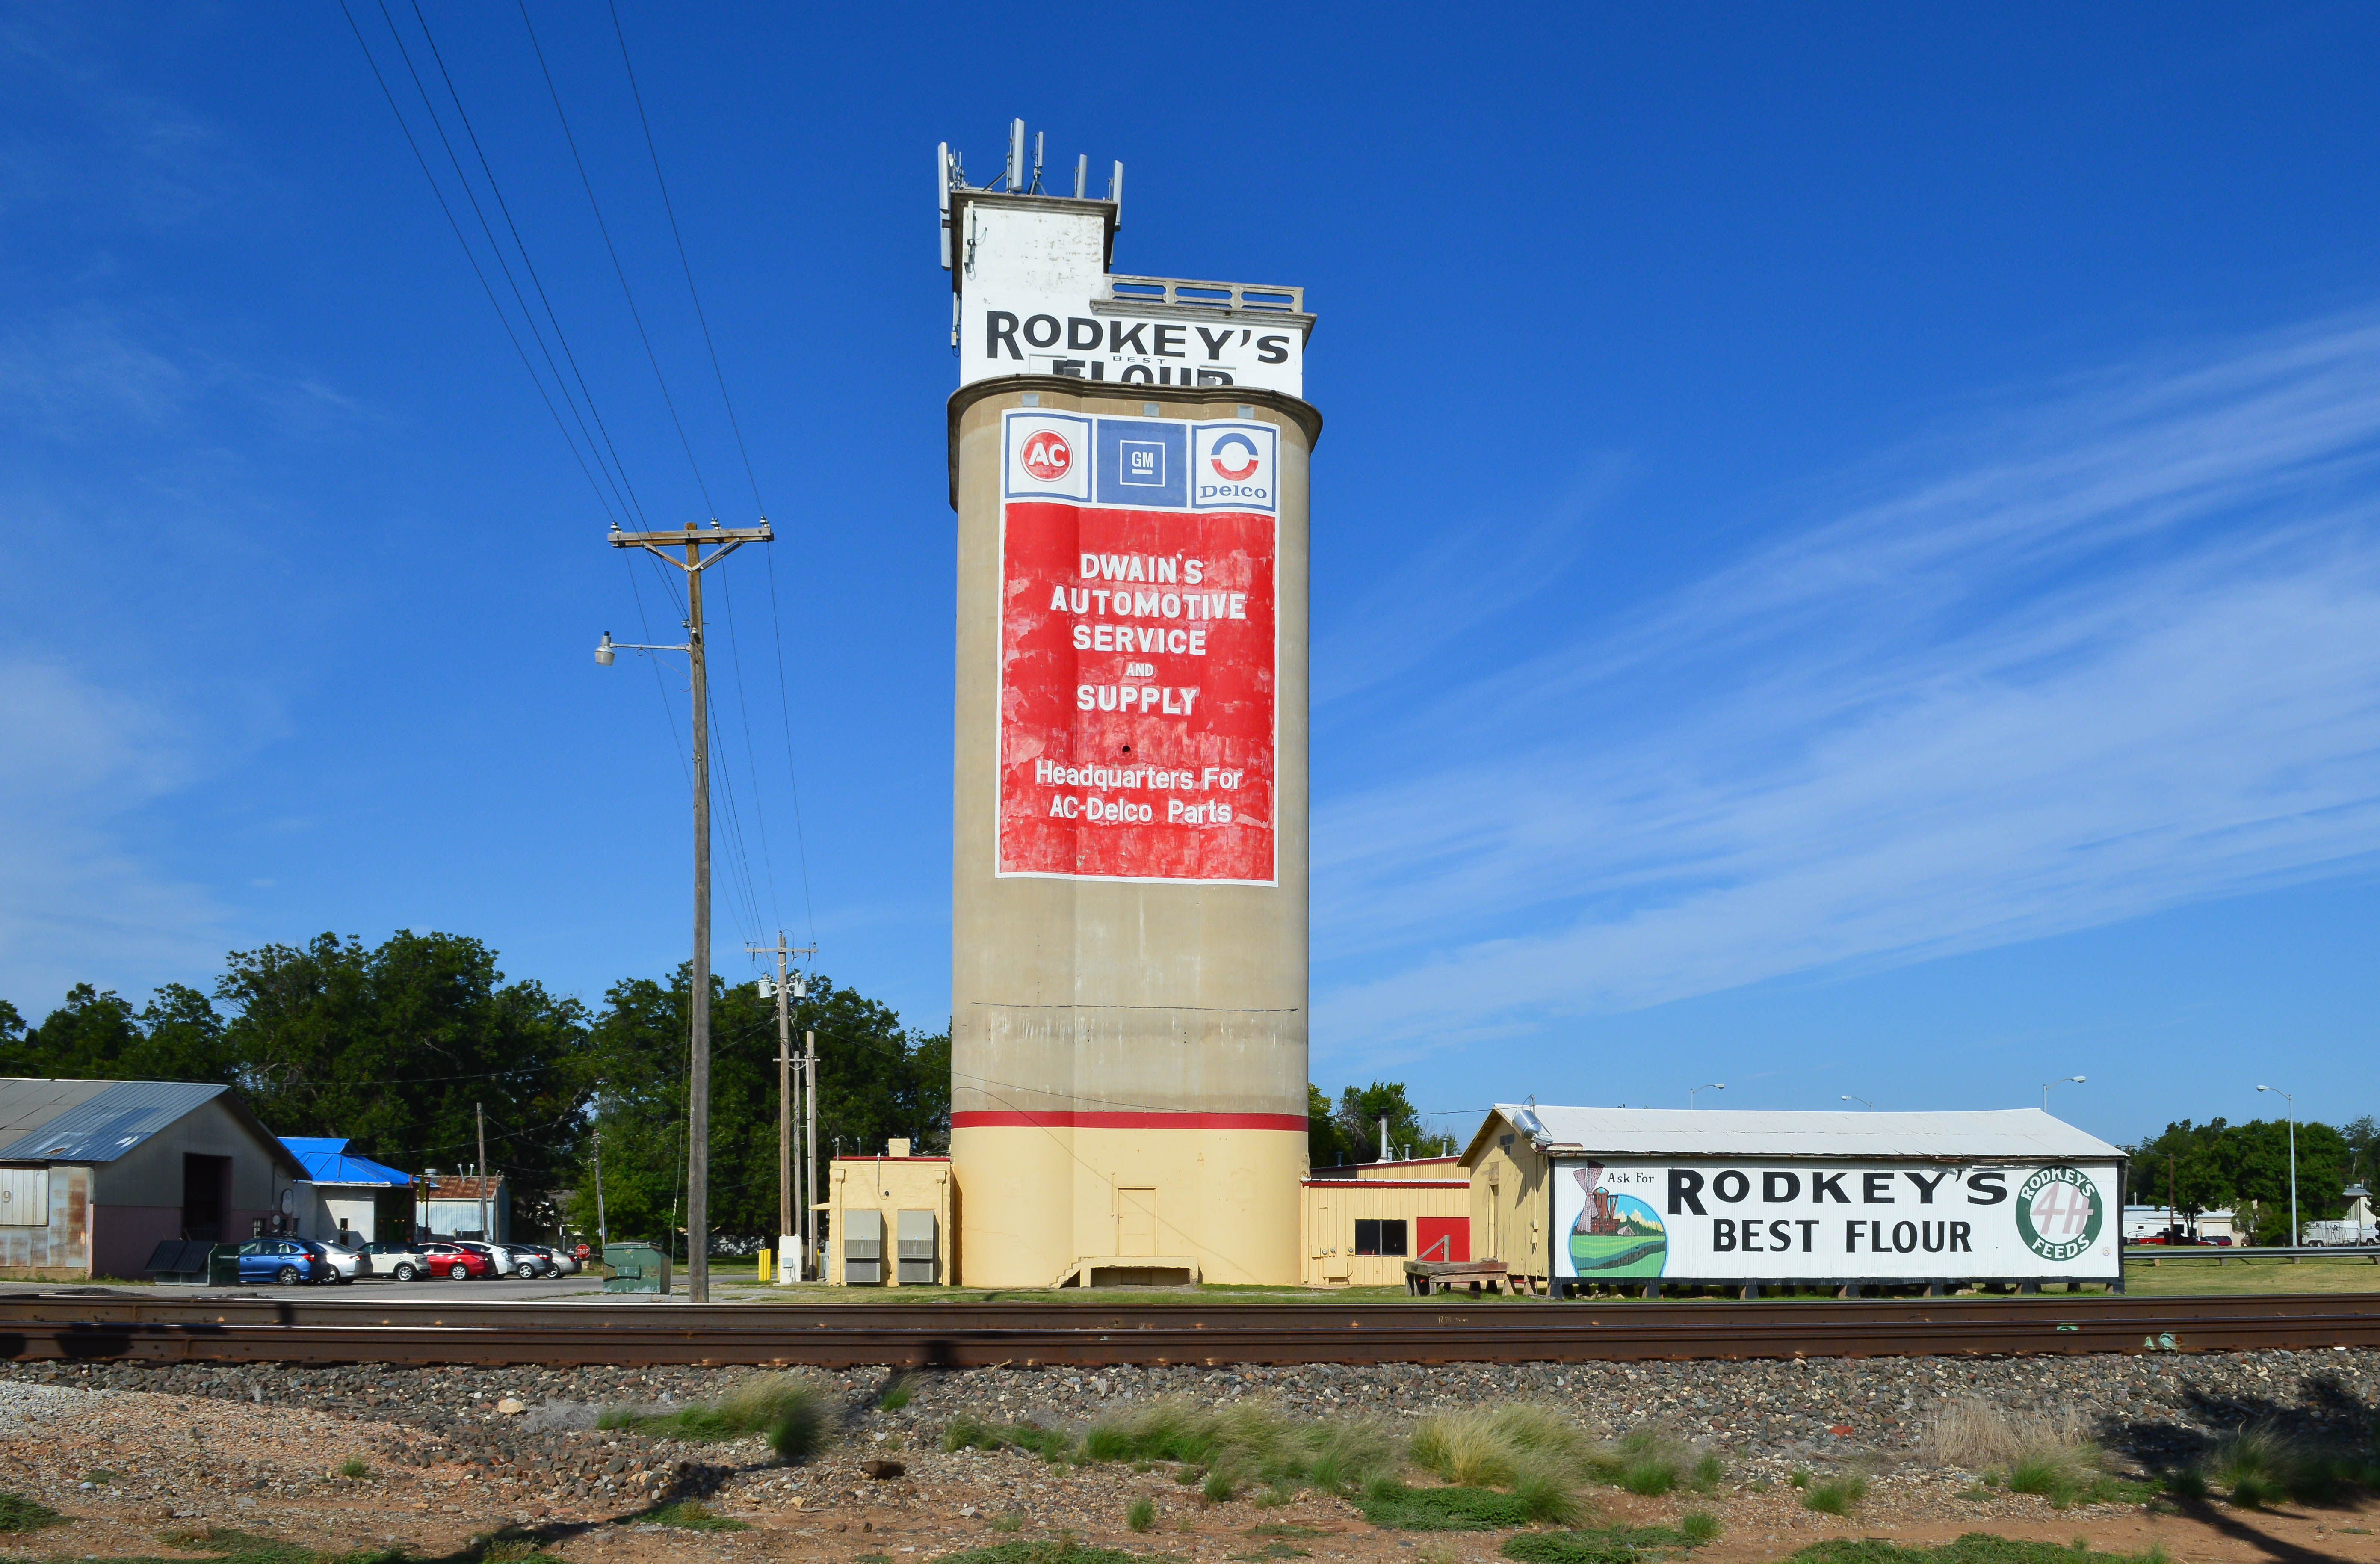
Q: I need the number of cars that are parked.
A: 7